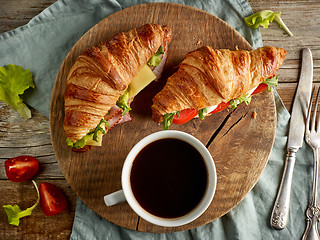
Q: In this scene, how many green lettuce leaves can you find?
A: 3